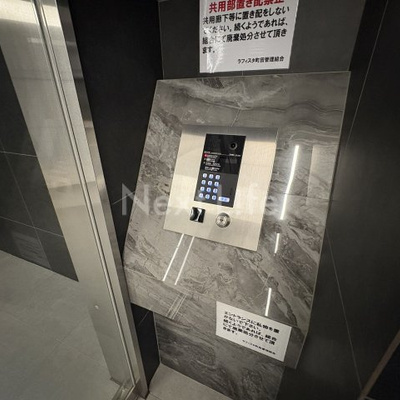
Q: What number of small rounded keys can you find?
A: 12